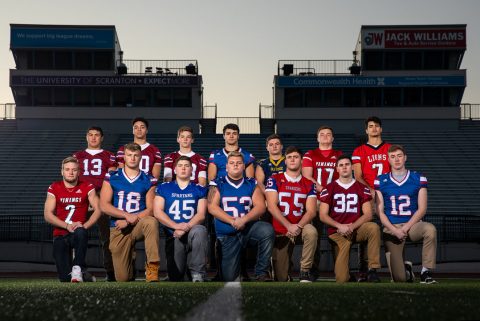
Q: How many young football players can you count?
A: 14